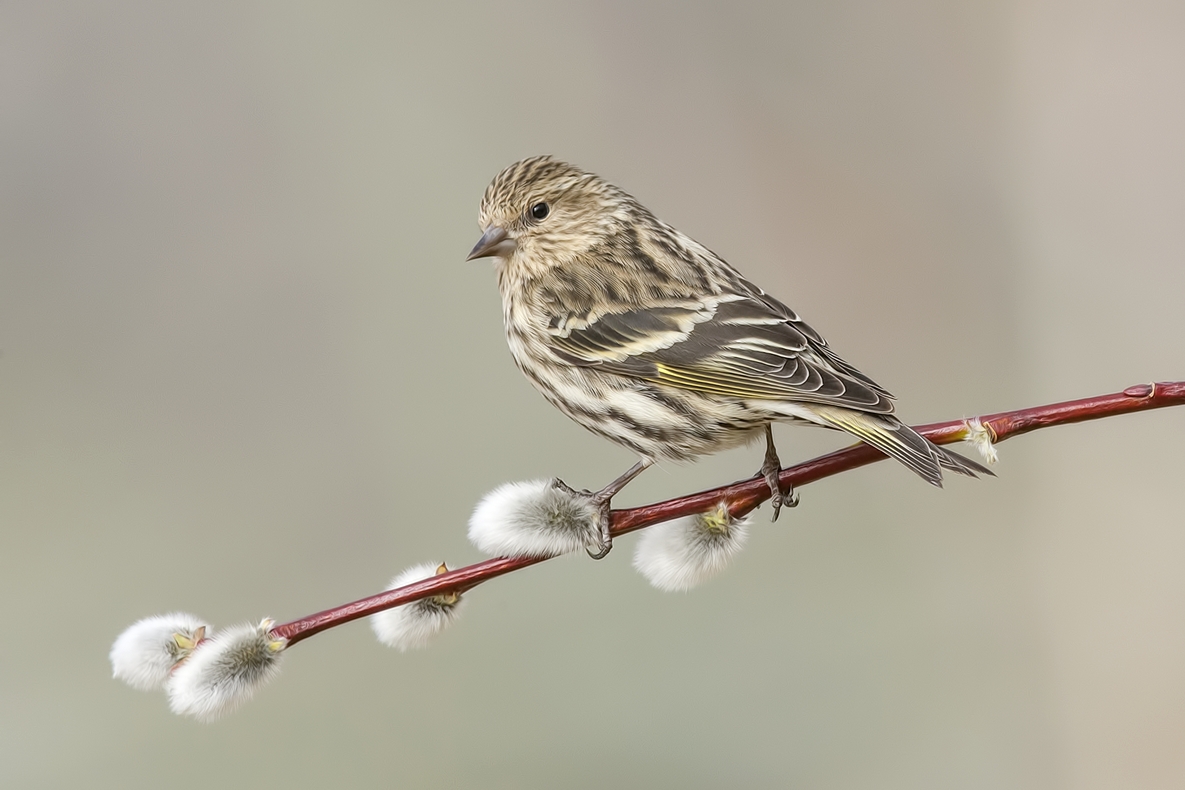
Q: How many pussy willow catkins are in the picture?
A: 5